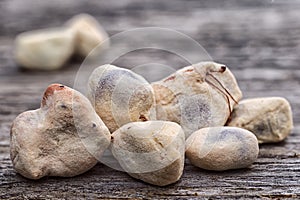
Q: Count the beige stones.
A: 8